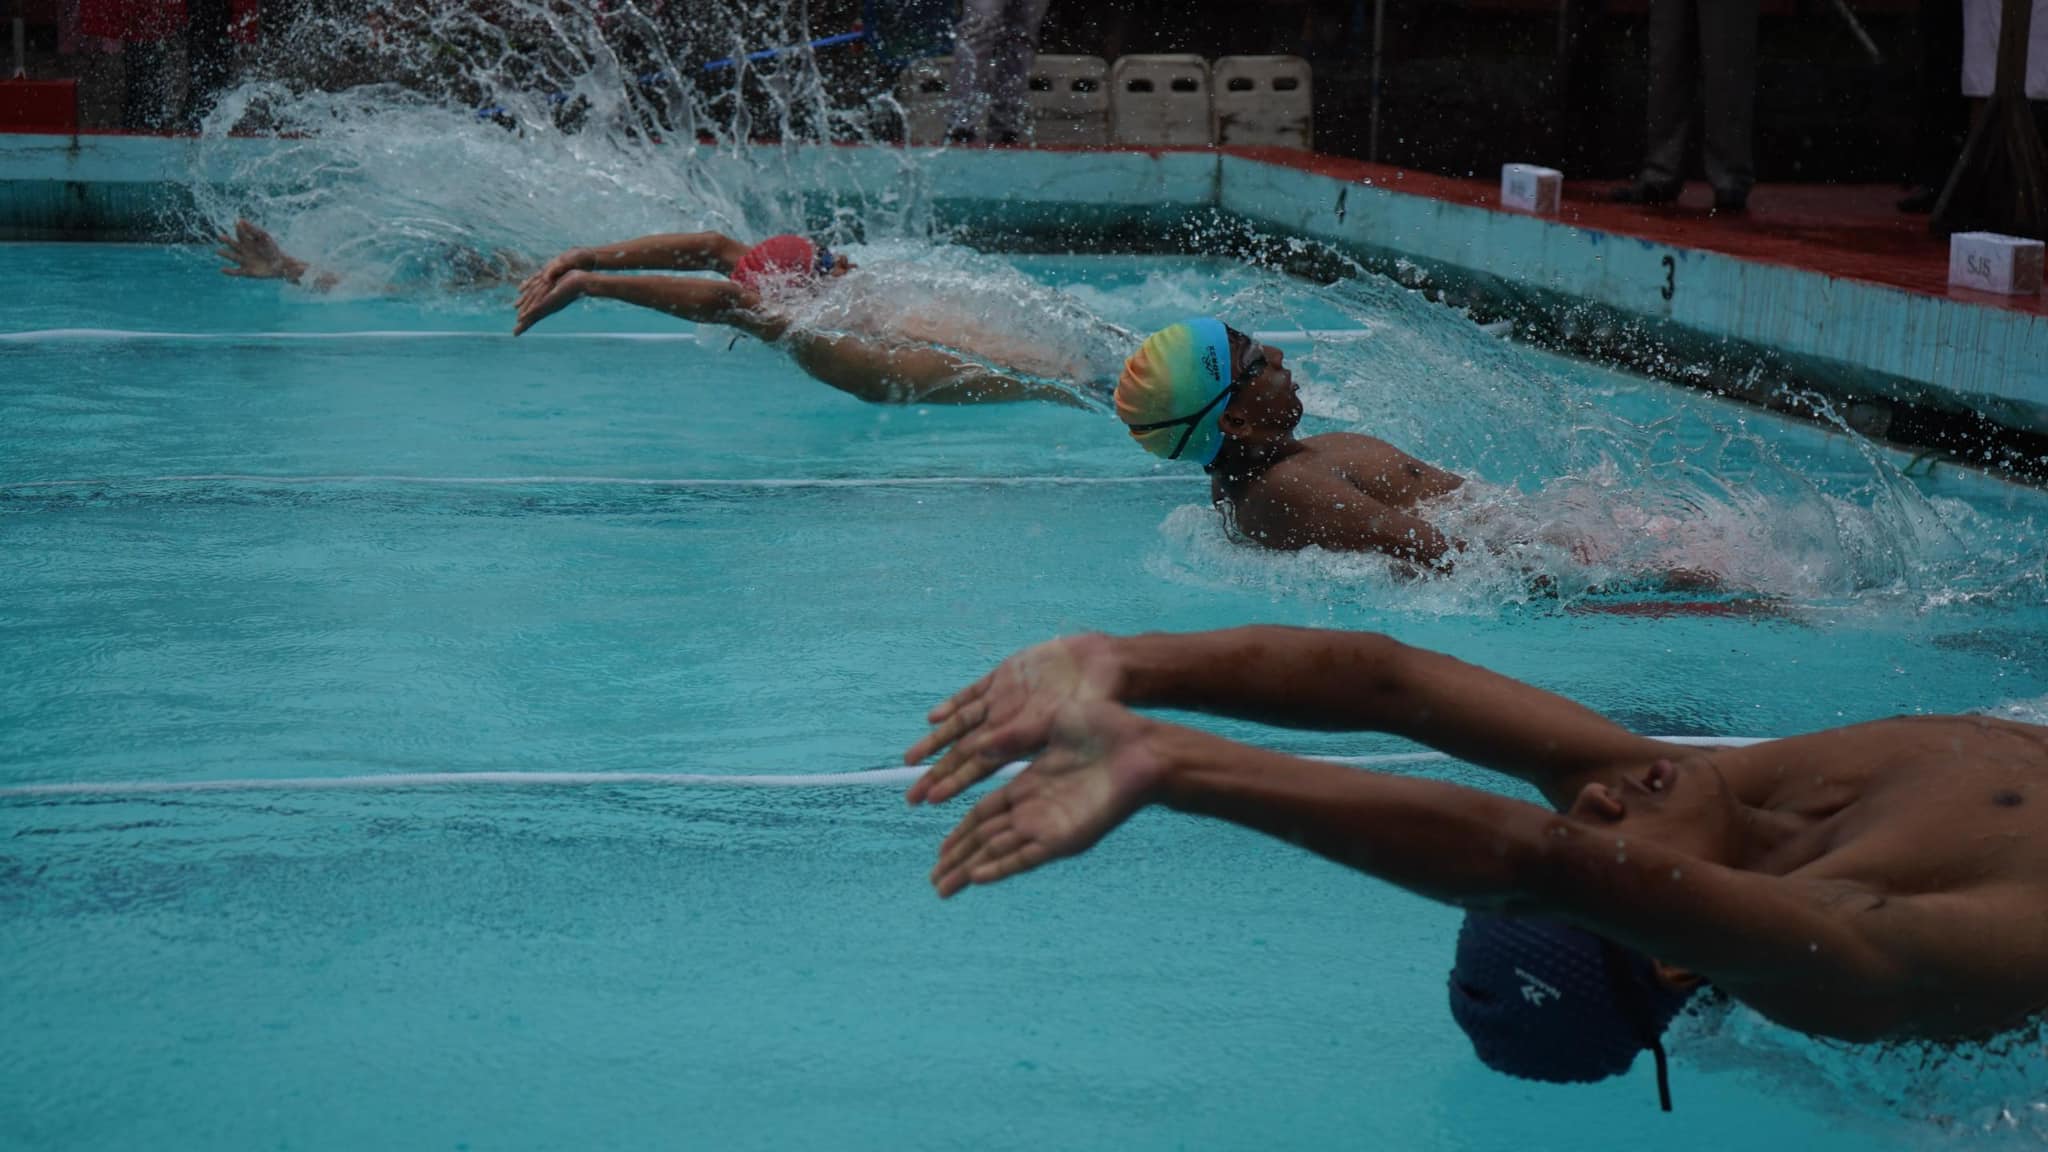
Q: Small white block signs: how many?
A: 2